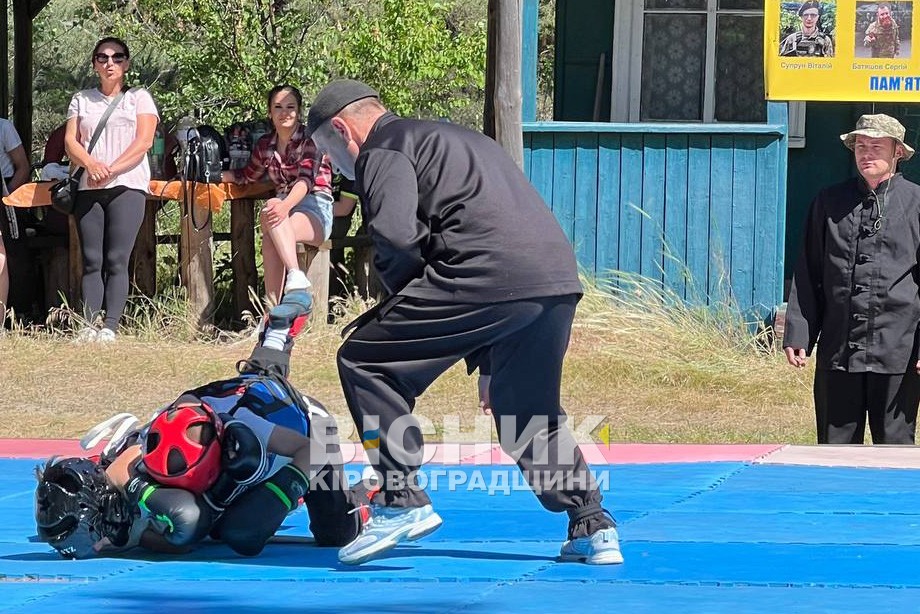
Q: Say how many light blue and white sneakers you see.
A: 2